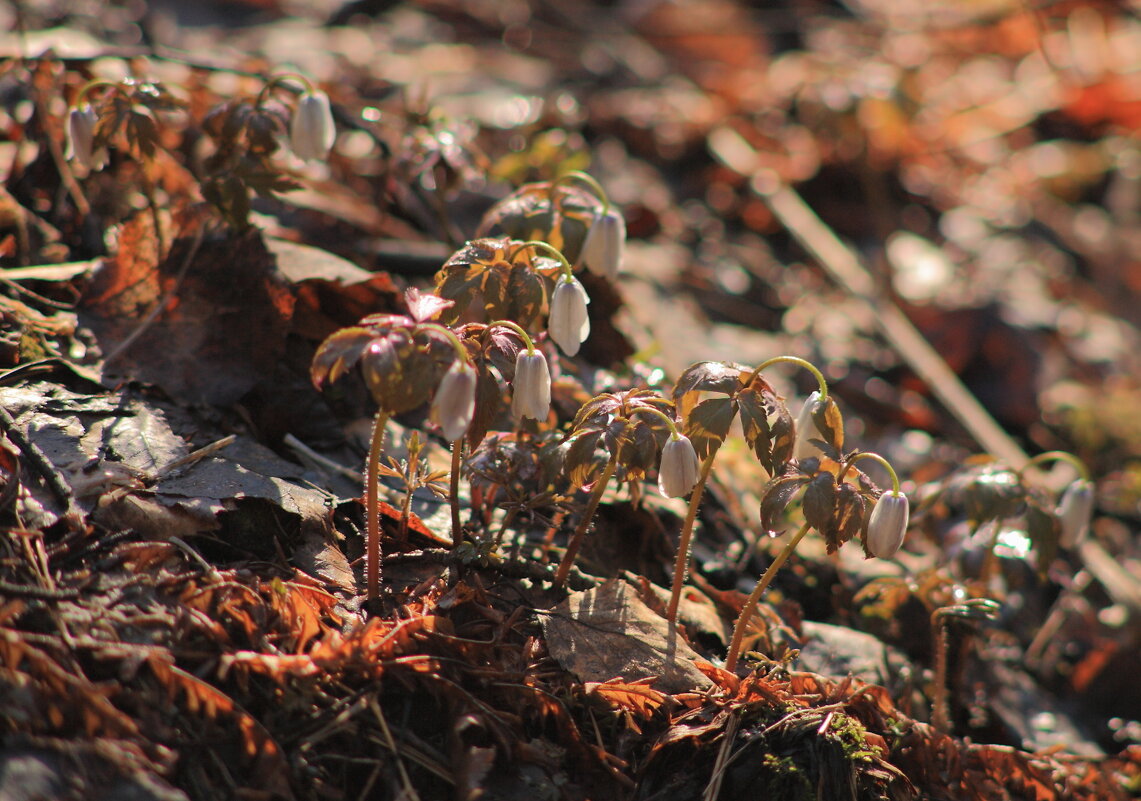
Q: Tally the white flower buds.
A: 10